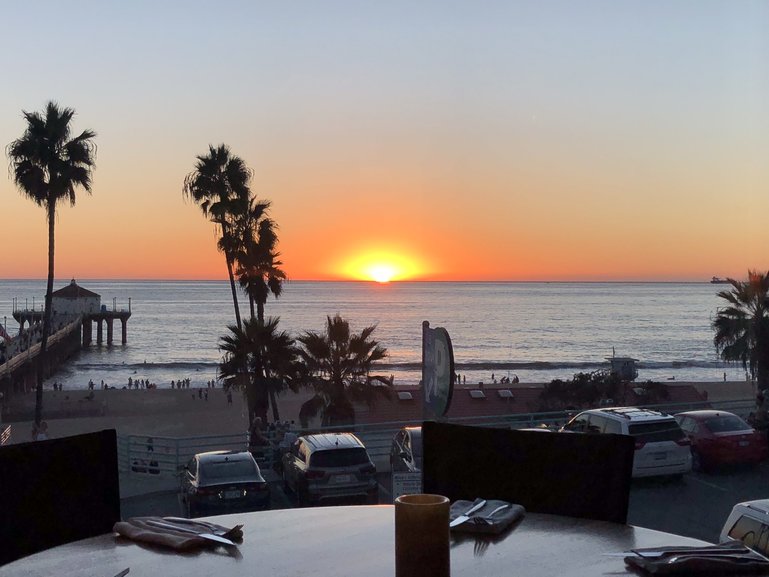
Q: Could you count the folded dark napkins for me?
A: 3